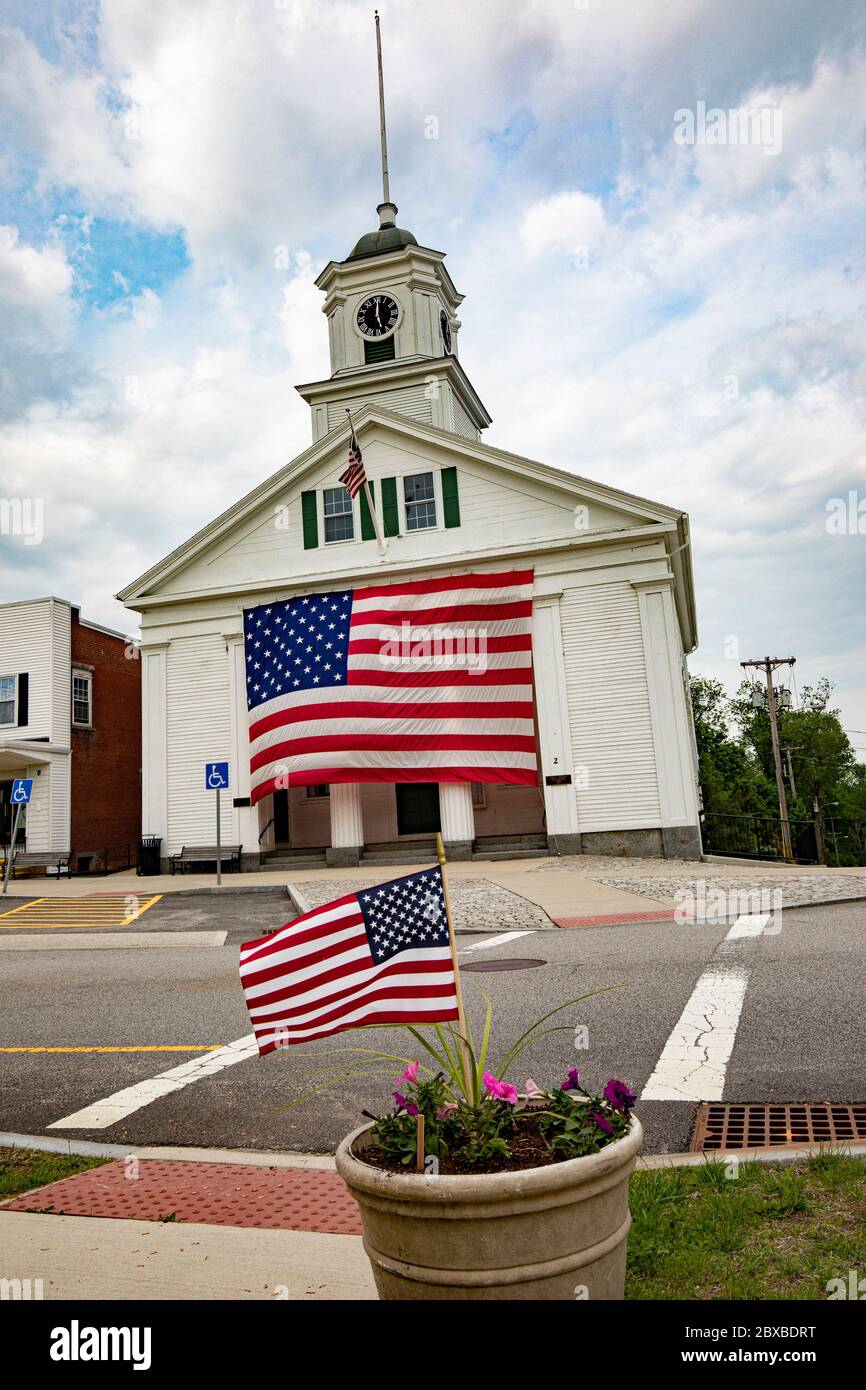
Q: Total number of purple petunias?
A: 4